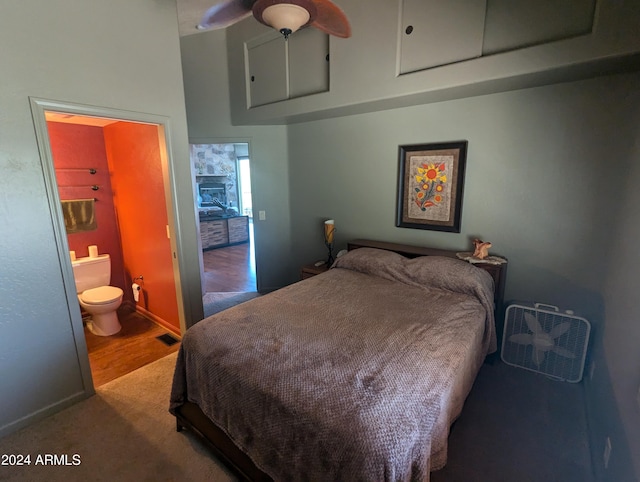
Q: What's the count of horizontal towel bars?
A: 3